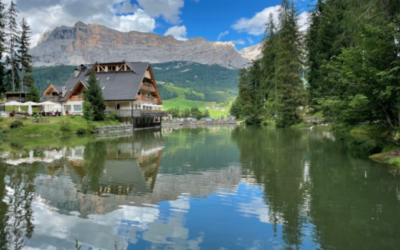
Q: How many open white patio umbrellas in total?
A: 3